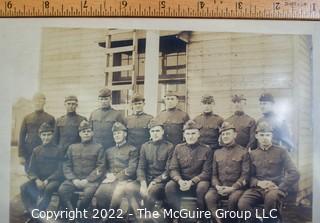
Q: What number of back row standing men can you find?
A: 8